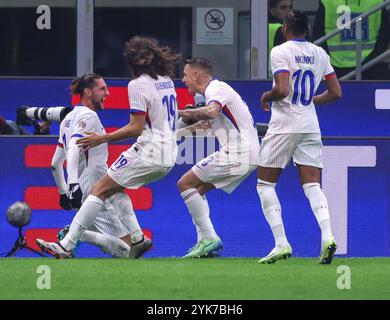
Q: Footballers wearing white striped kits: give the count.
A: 4